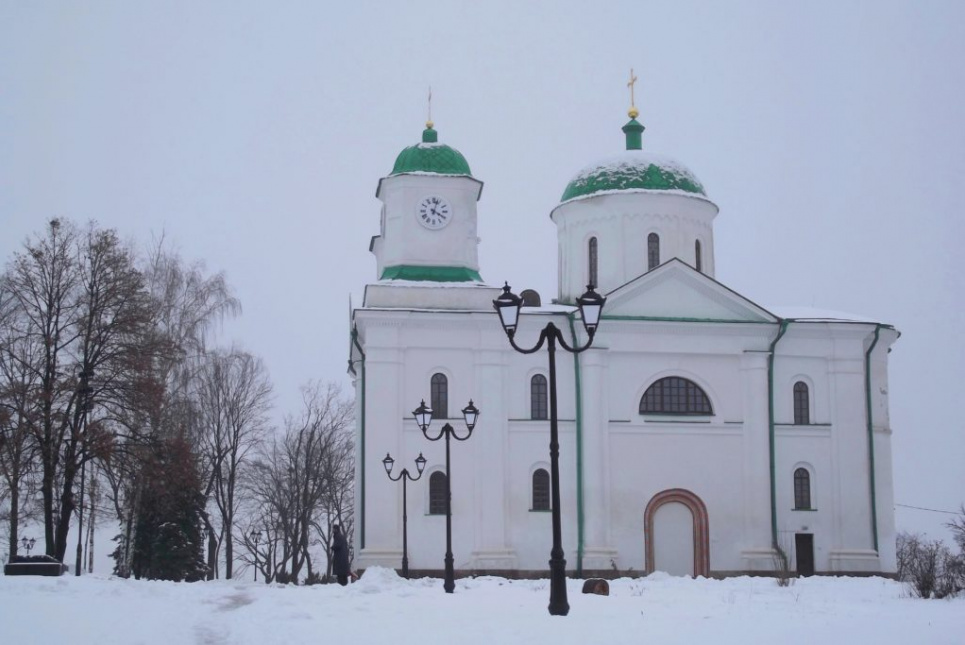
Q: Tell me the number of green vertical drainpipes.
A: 4